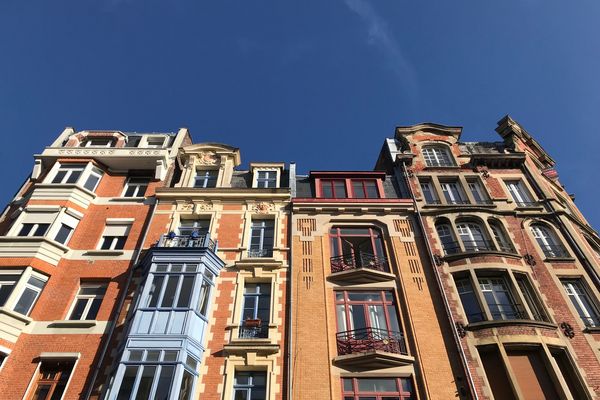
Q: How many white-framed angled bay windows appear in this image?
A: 3